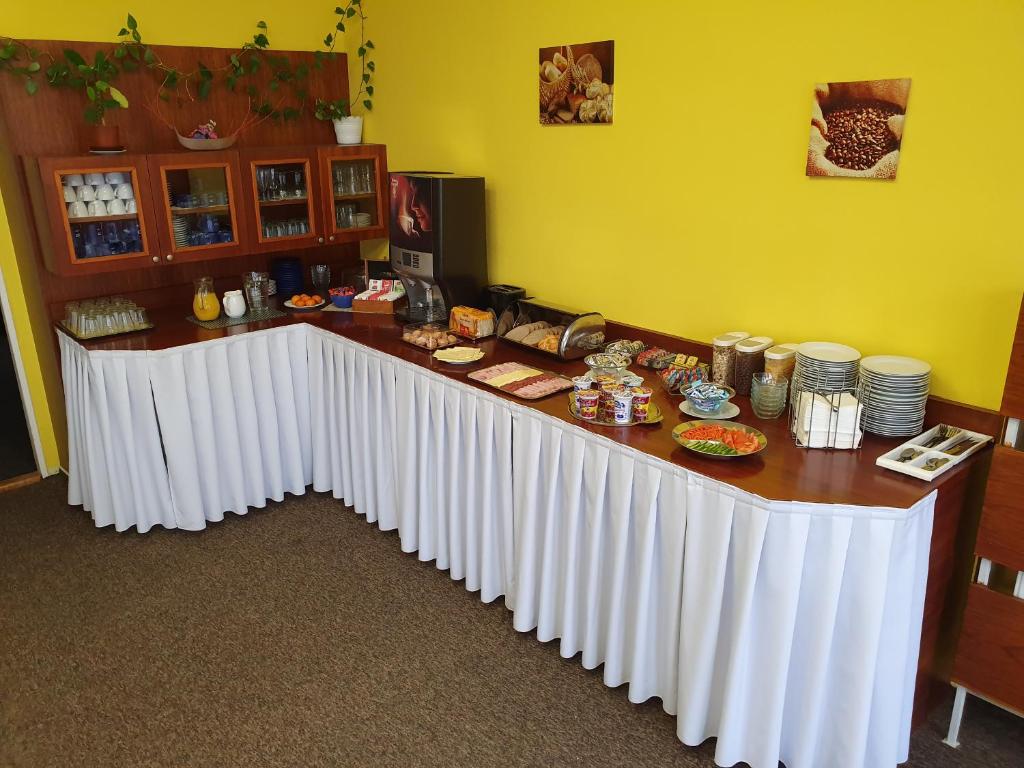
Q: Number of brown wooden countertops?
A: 1